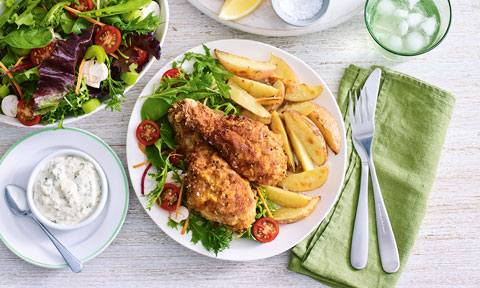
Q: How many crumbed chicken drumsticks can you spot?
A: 2